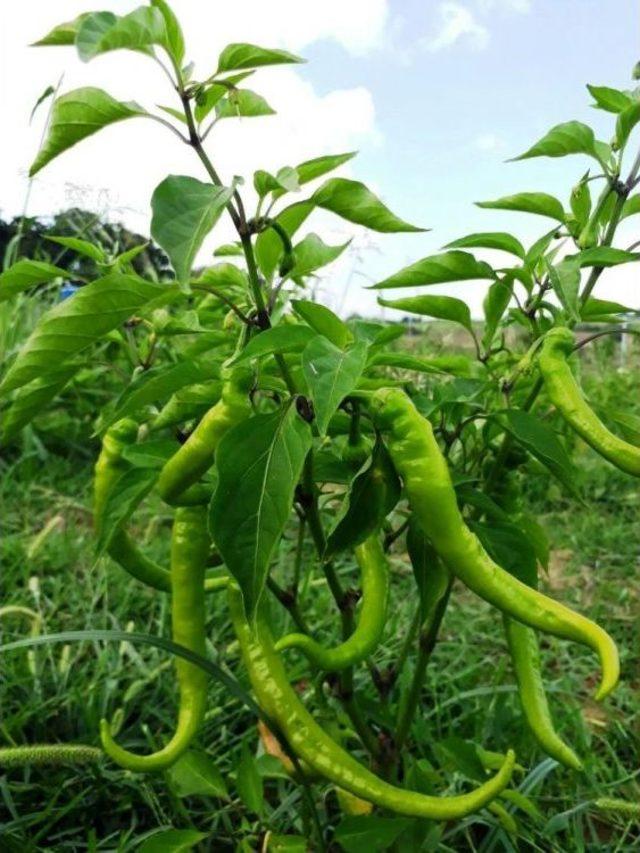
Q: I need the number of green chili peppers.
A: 8